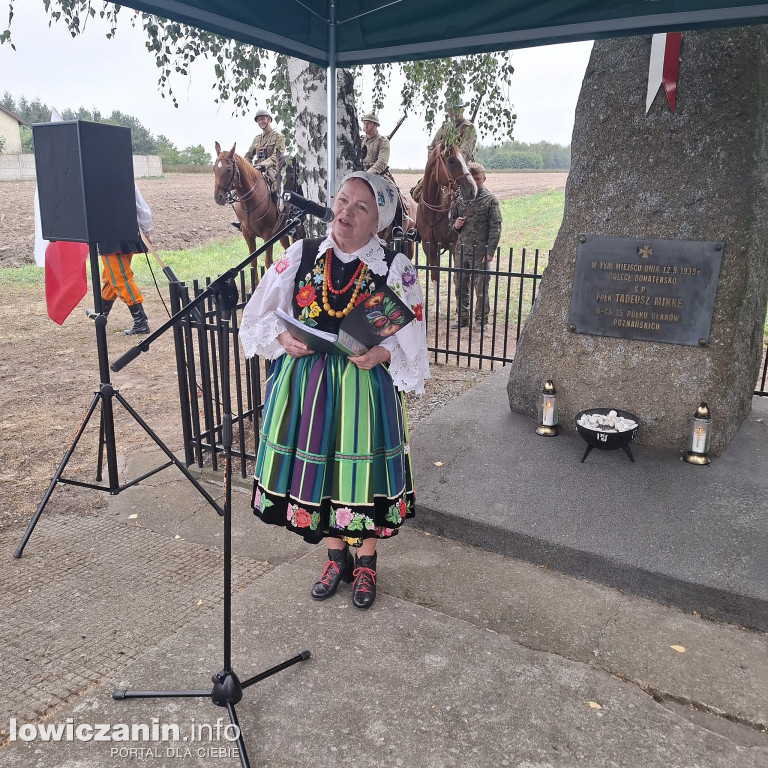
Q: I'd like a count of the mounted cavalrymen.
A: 3